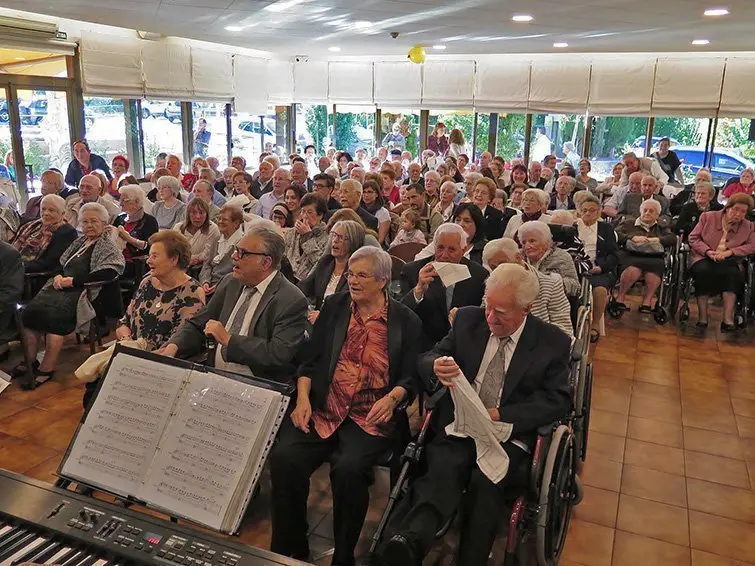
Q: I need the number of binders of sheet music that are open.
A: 1